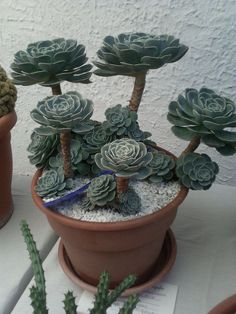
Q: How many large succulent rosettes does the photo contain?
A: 5